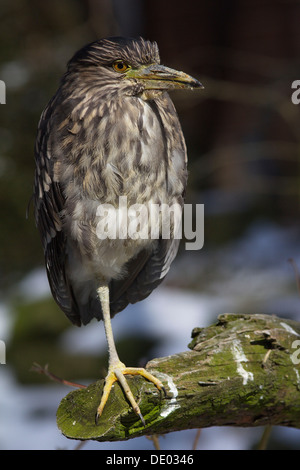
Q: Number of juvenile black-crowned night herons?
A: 1